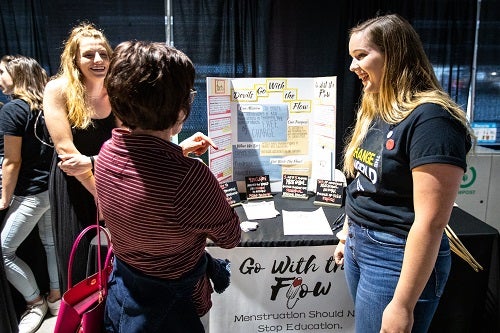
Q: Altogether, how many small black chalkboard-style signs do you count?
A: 4